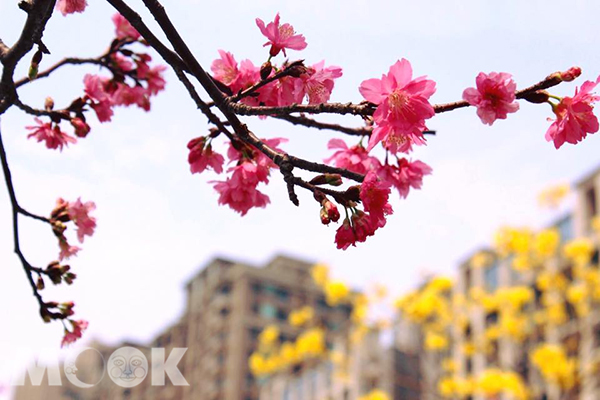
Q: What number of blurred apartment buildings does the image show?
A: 2